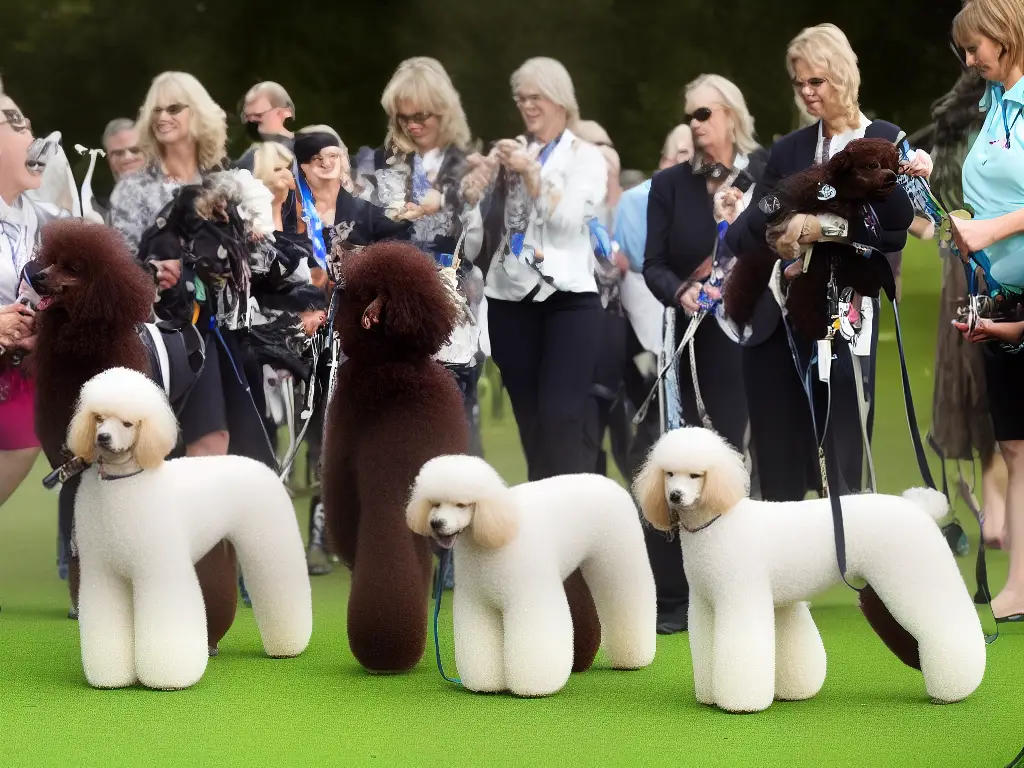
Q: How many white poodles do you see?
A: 3